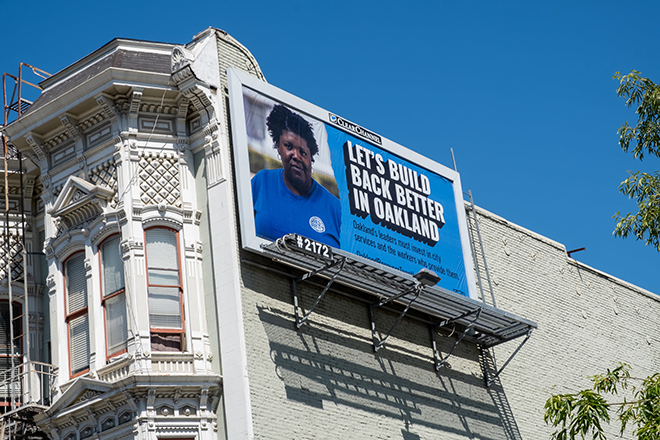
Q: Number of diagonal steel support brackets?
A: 4